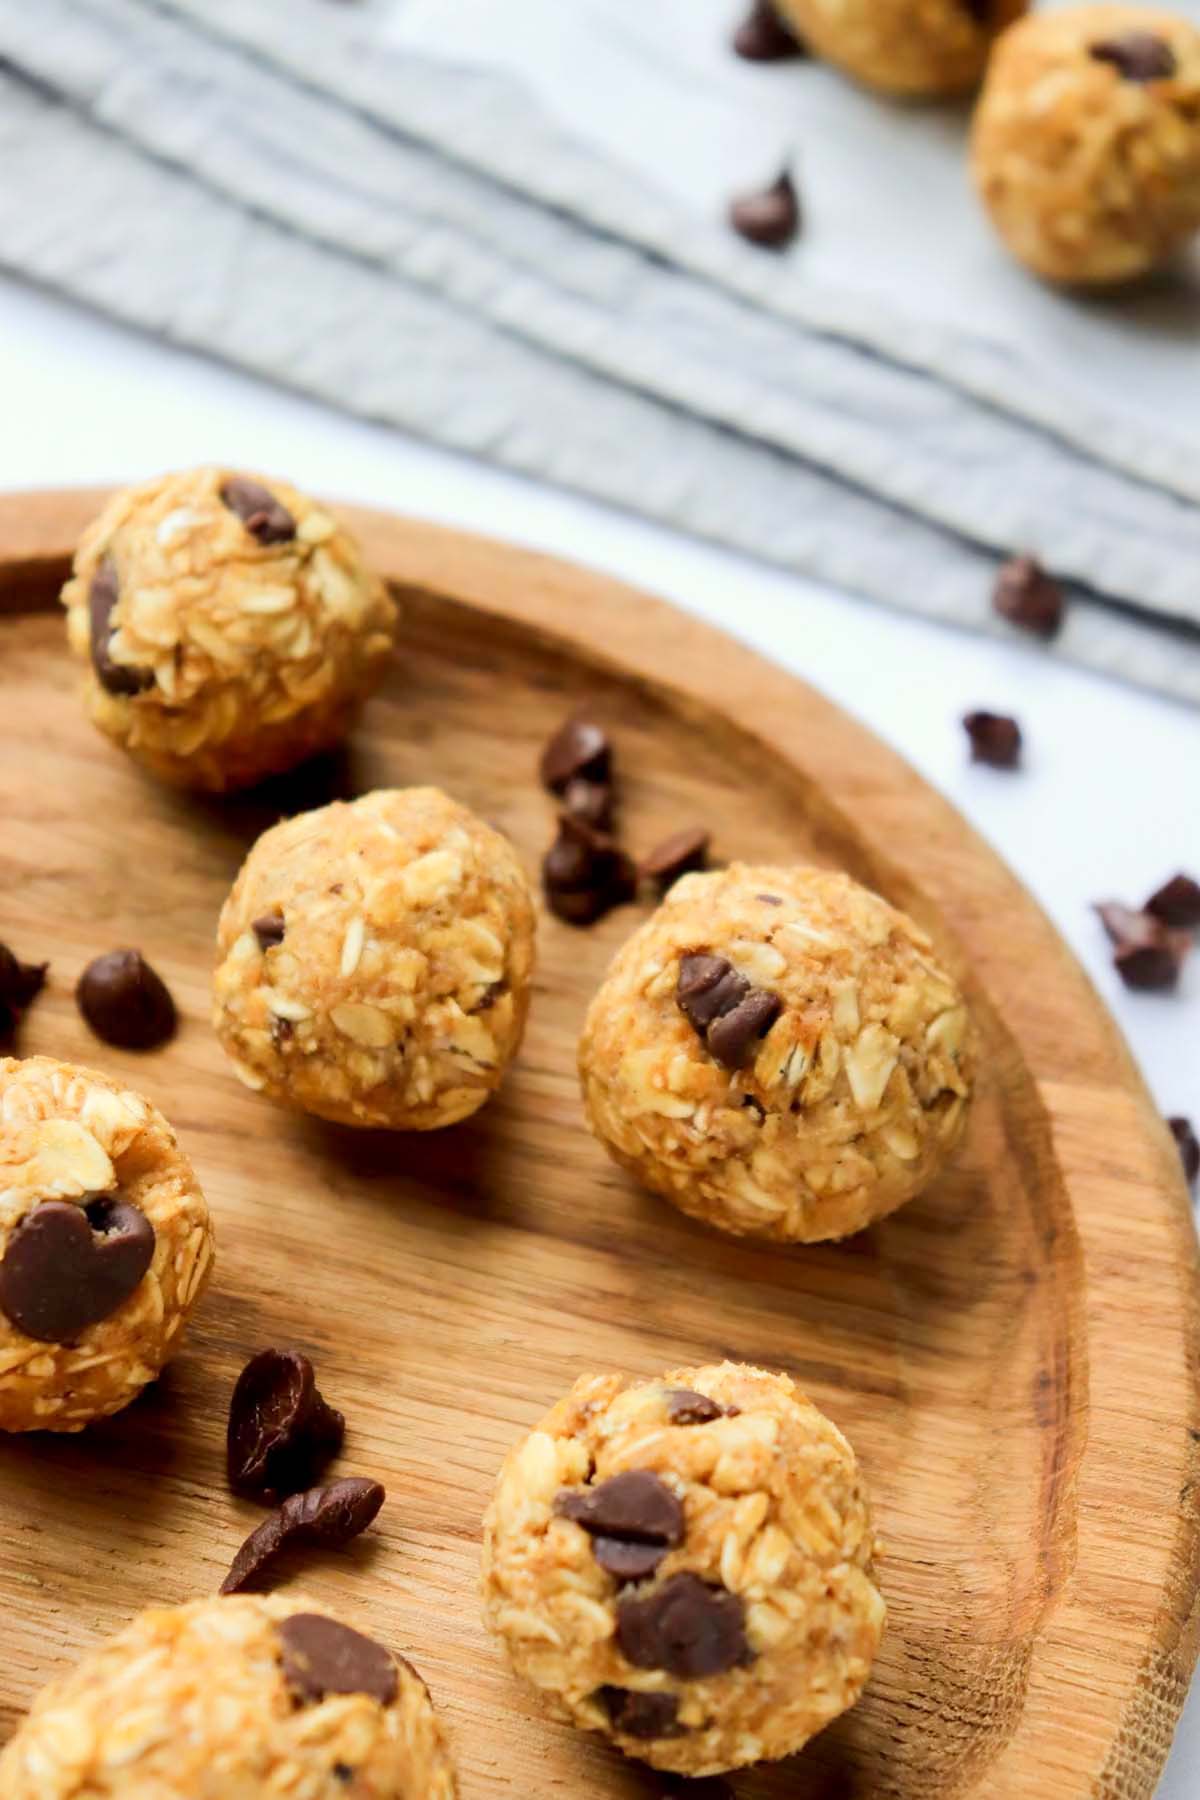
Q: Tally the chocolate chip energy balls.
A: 8